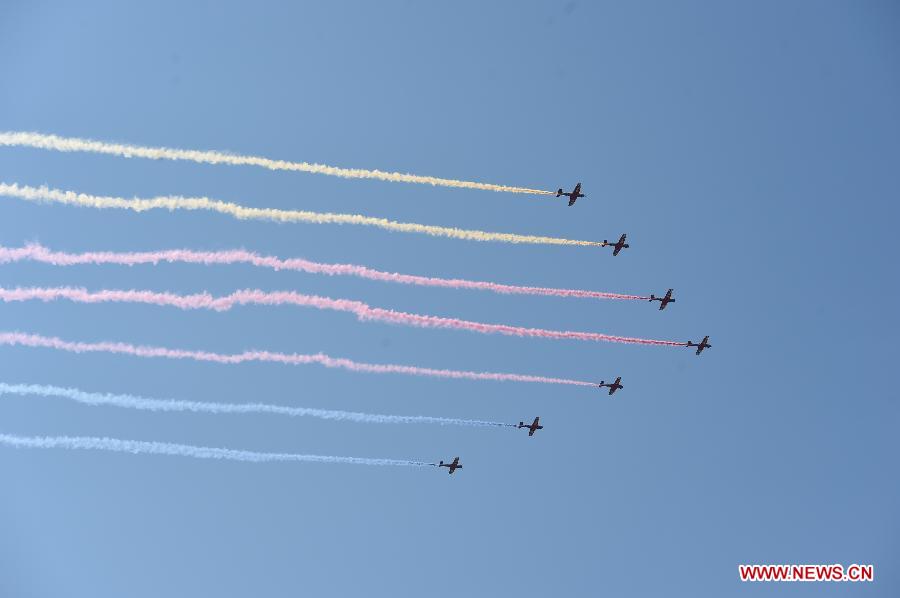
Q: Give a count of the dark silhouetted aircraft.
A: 7